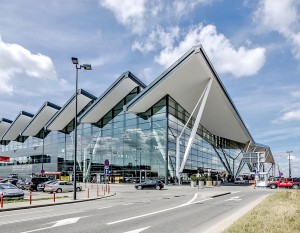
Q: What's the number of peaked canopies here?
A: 6